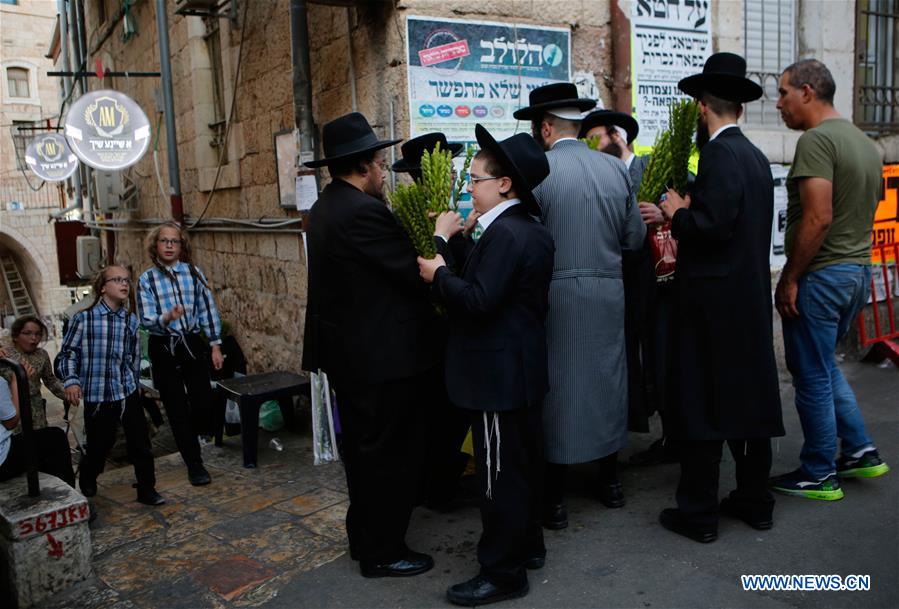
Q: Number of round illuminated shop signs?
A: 2